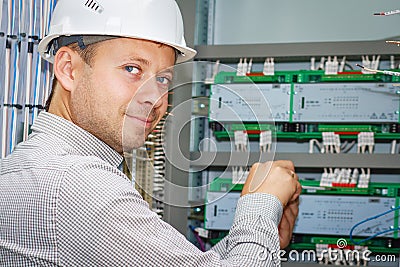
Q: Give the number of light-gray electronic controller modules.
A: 4